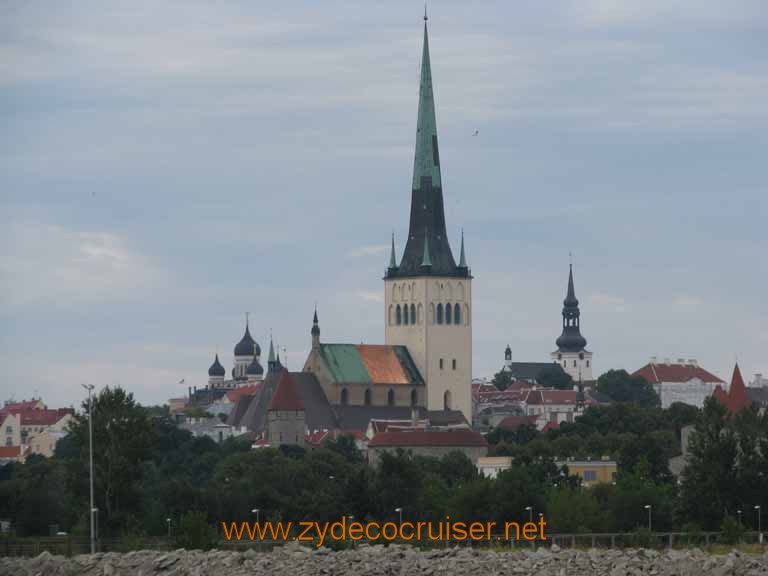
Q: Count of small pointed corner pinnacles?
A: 3